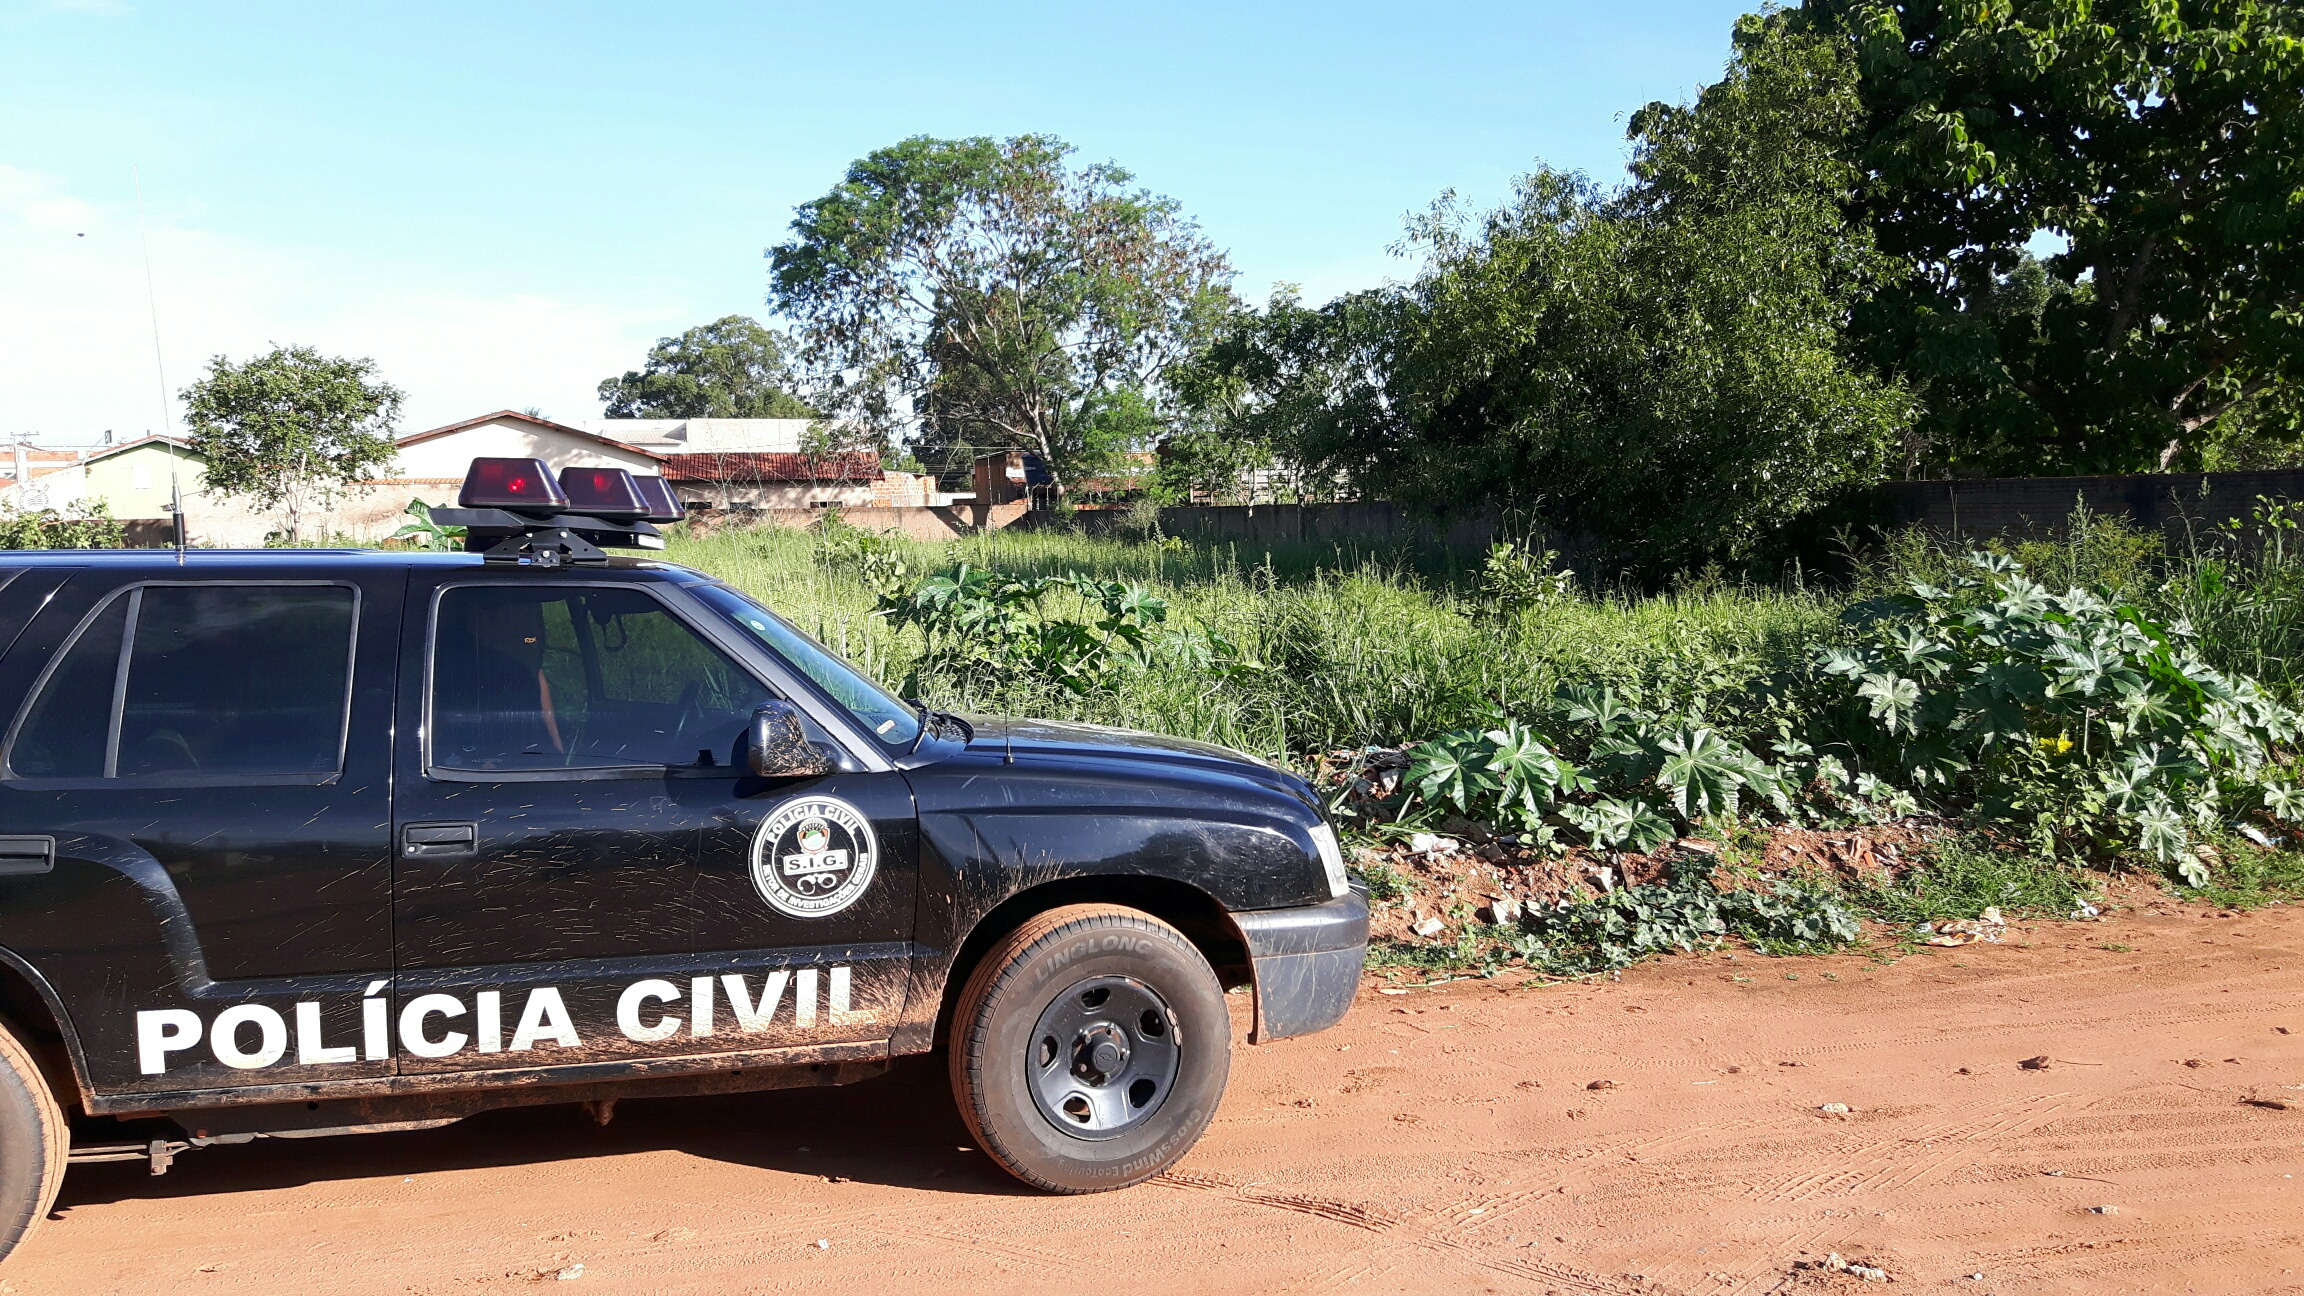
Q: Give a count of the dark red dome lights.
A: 3